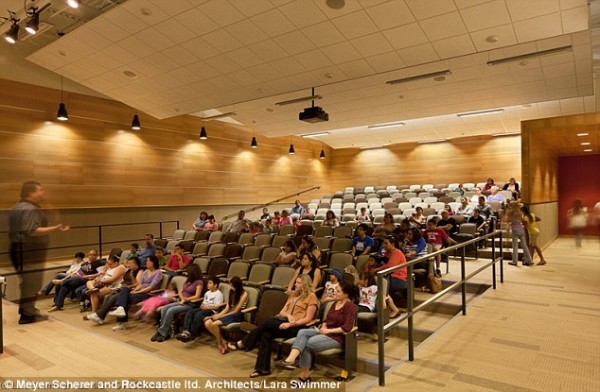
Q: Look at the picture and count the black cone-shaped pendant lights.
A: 6